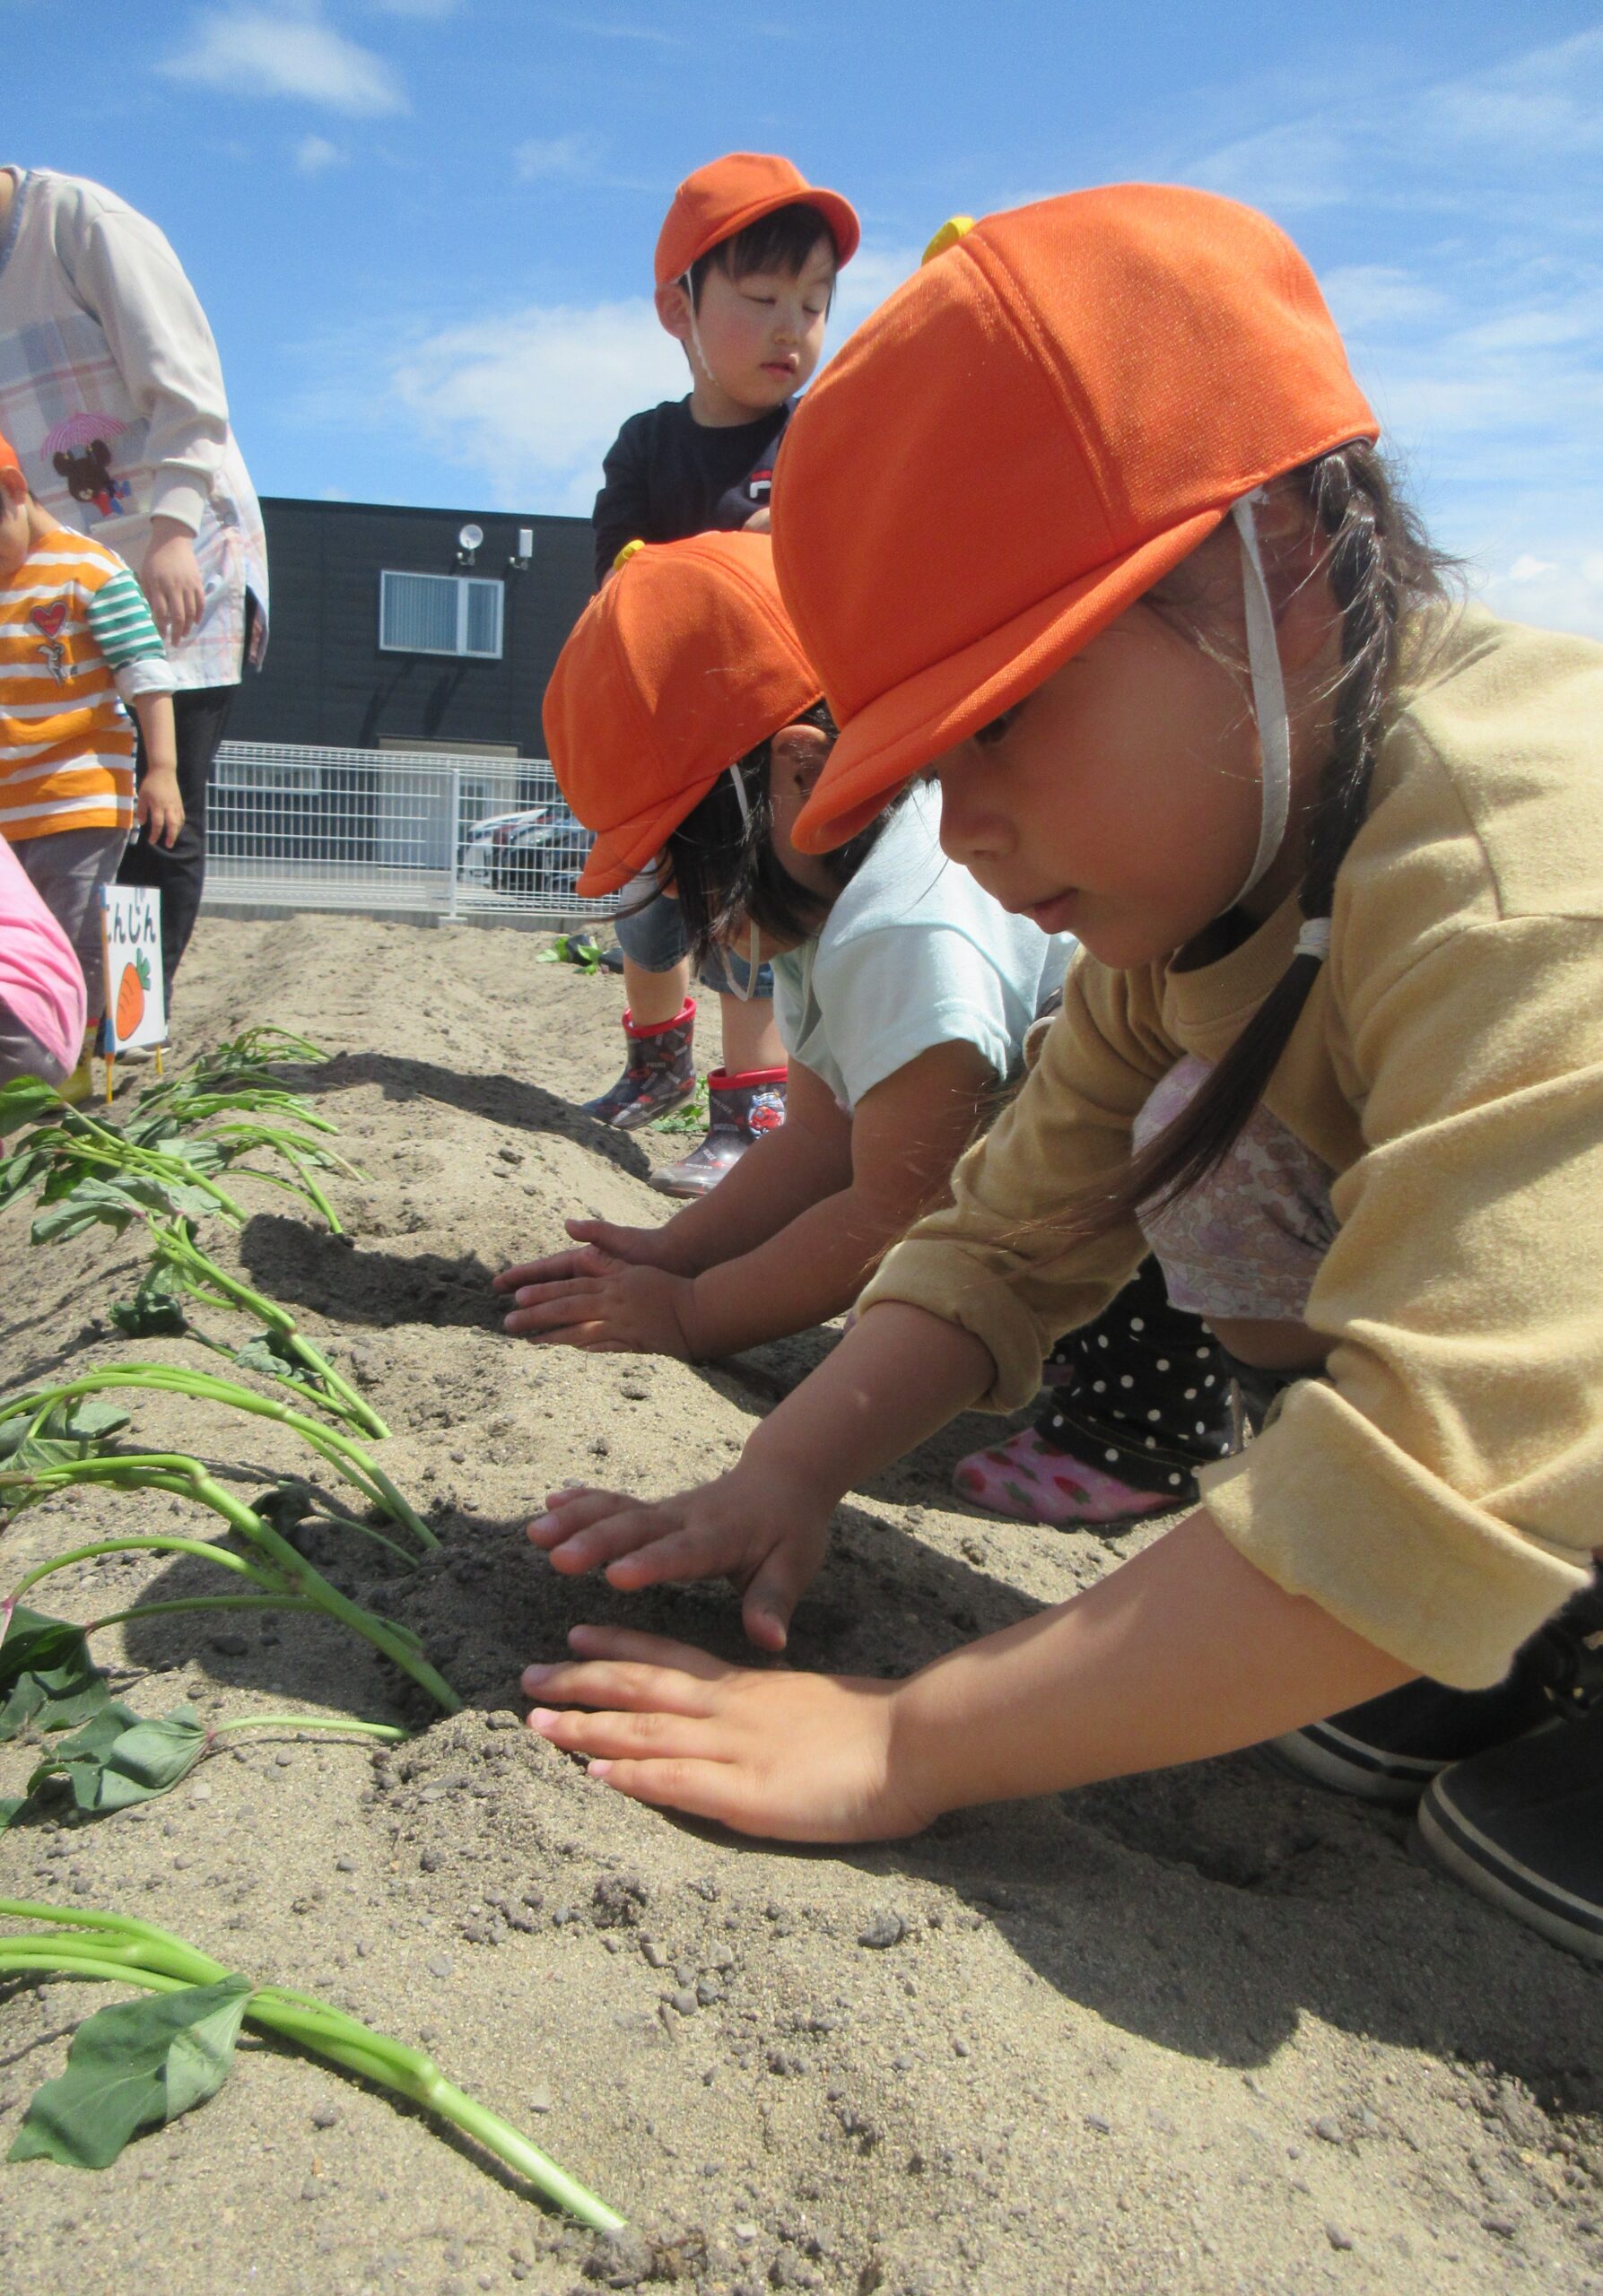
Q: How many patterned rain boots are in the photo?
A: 3